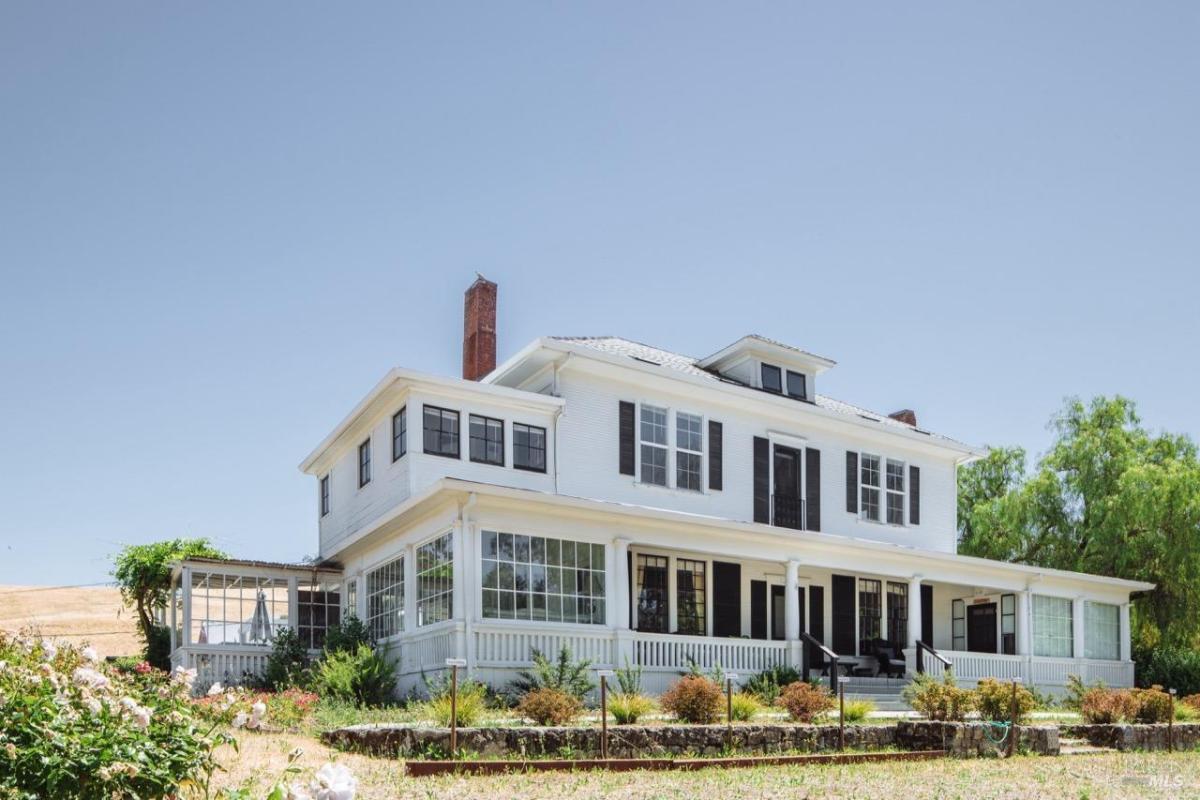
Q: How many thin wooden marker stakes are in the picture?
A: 6